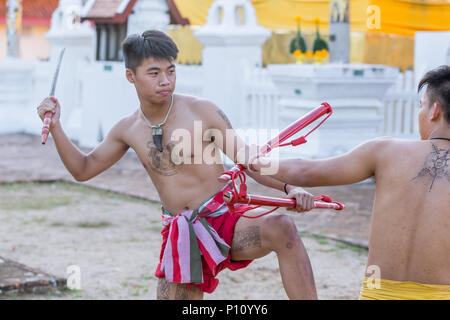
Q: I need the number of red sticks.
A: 2